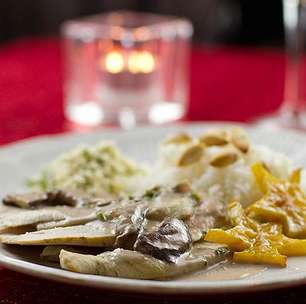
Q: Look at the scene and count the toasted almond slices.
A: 5